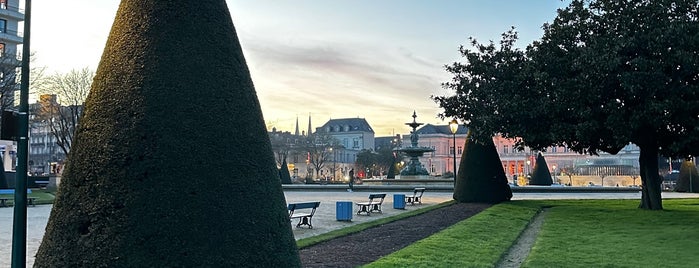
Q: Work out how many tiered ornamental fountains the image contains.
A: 1